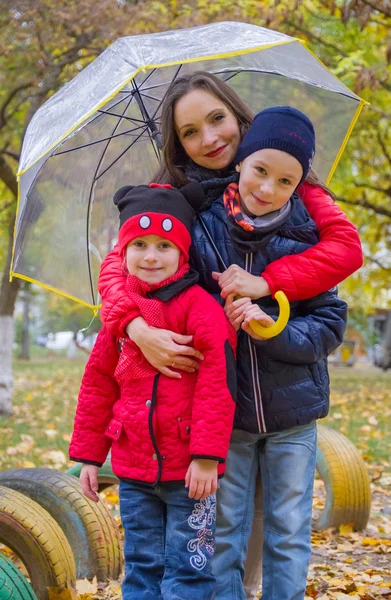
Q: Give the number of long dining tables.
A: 0